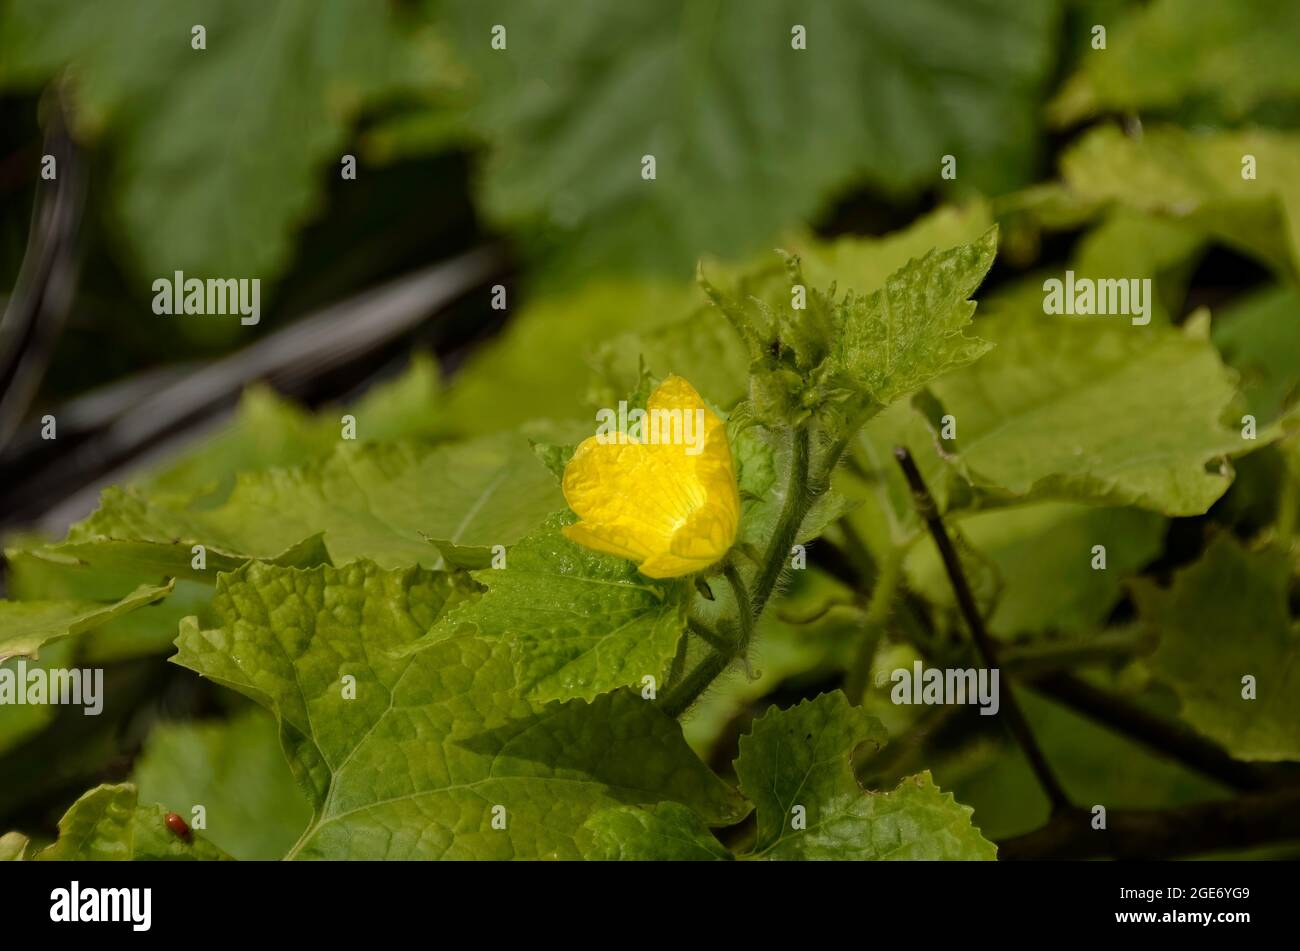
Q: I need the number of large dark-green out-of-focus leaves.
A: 2